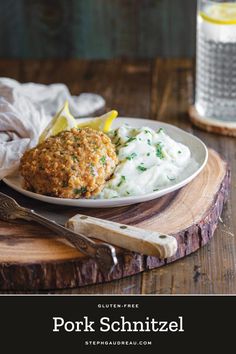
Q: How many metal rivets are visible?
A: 3